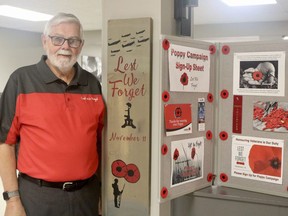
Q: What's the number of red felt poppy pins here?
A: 12